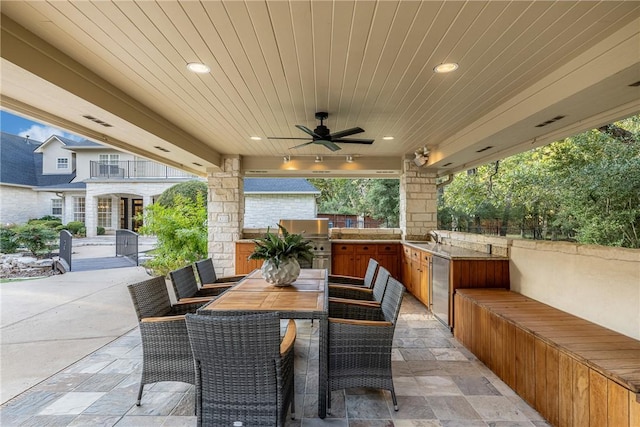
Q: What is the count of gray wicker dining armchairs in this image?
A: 7